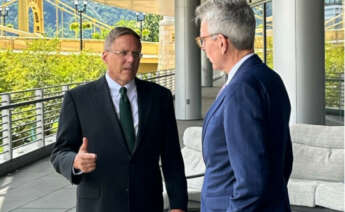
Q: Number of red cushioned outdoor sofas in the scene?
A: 0